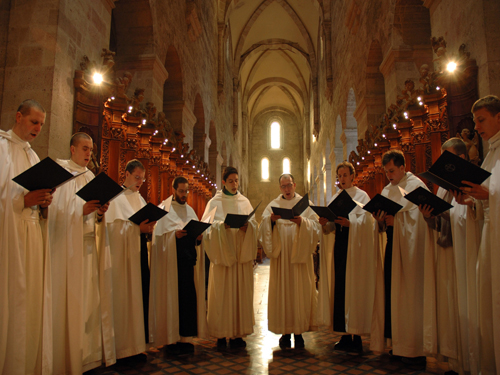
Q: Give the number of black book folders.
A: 10